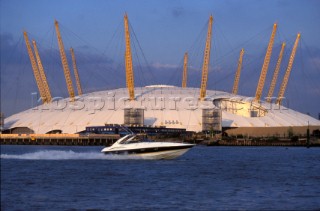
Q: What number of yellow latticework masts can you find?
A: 11